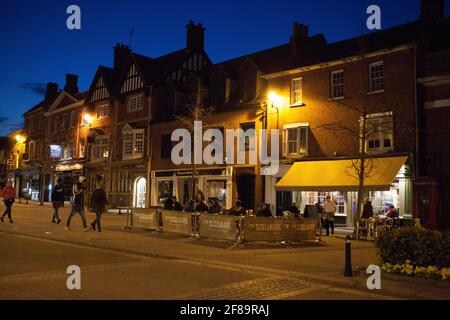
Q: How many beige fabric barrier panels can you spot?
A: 5